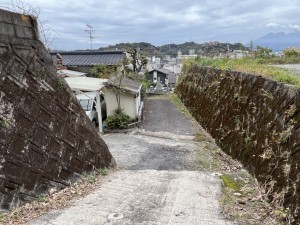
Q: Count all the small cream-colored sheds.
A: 1